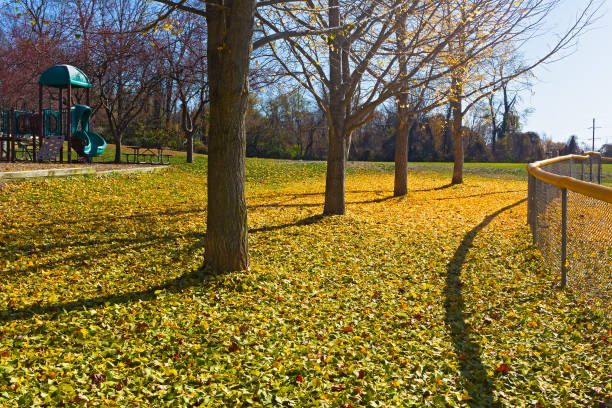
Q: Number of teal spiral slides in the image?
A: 1